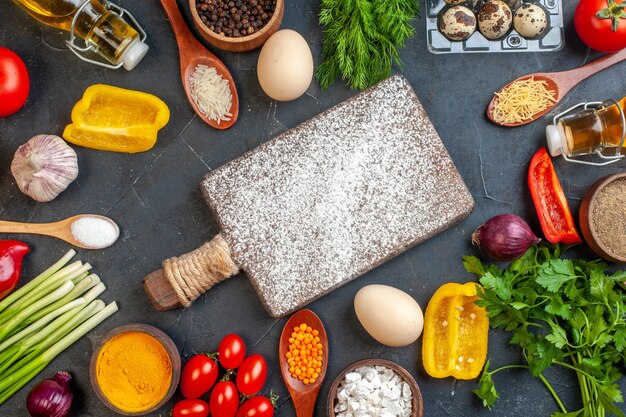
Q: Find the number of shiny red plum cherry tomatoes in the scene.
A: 6